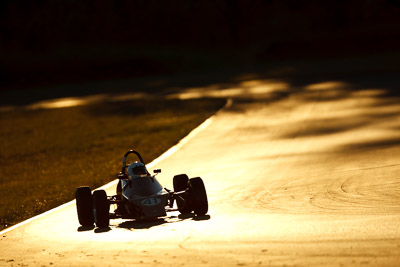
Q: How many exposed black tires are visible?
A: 4